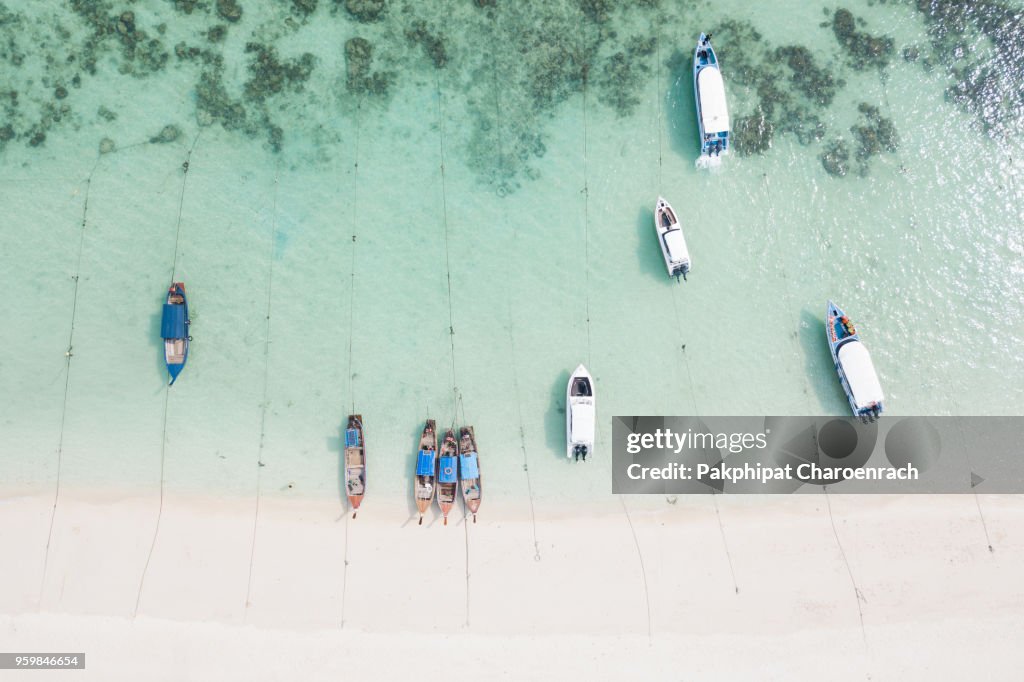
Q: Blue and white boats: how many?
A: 2